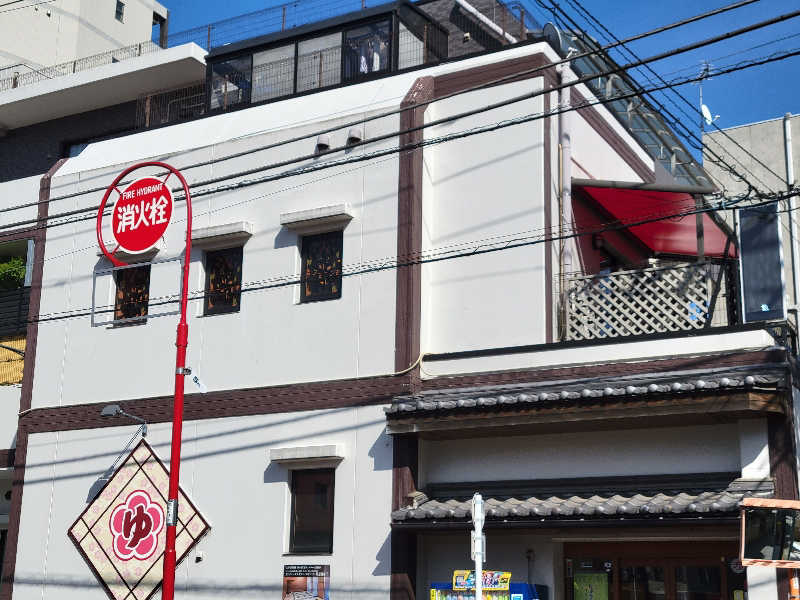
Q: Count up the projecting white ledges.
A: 4